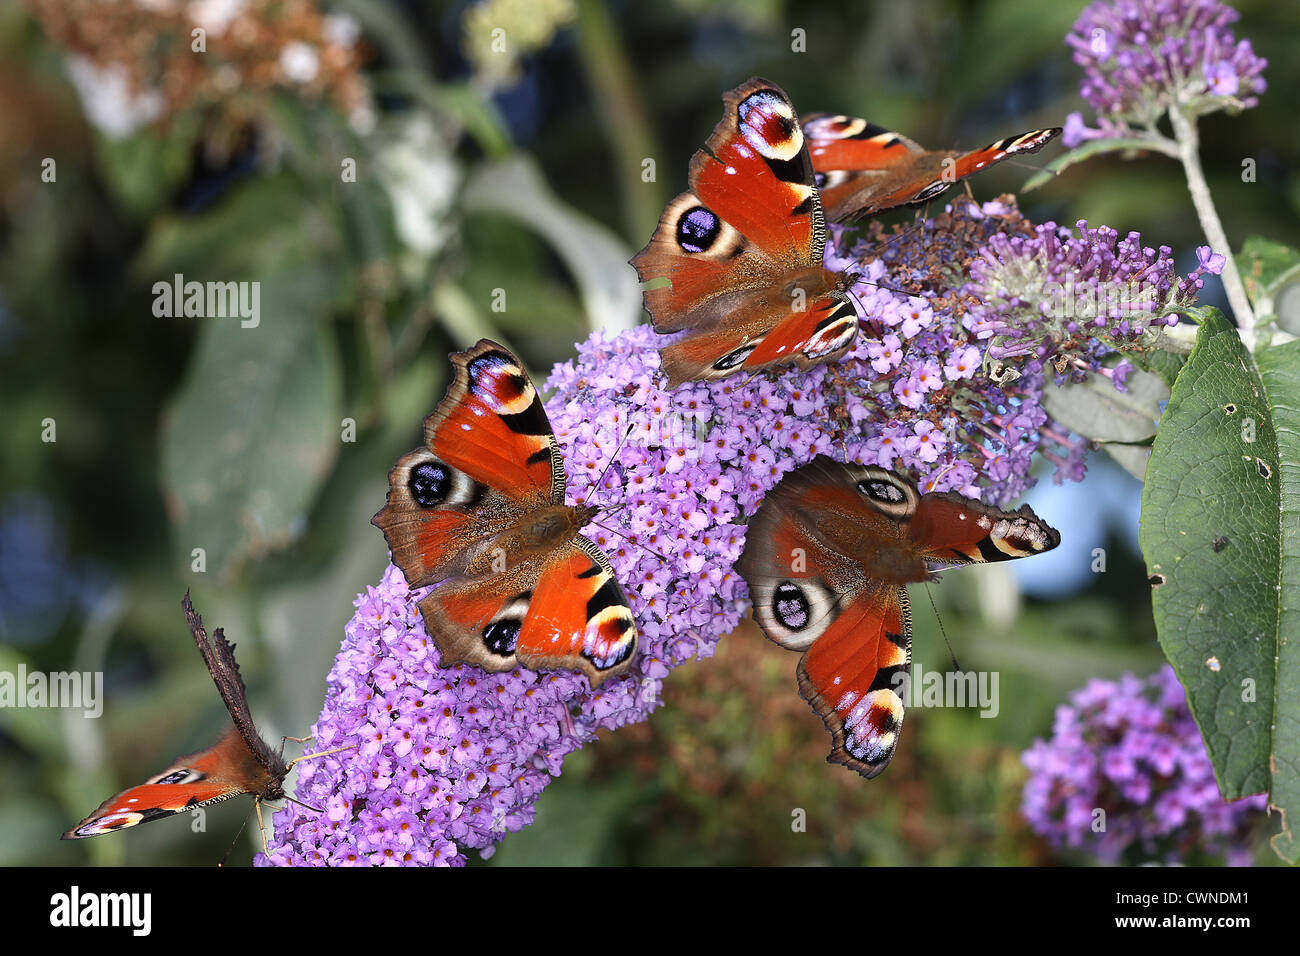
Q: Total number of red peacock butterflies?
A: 5